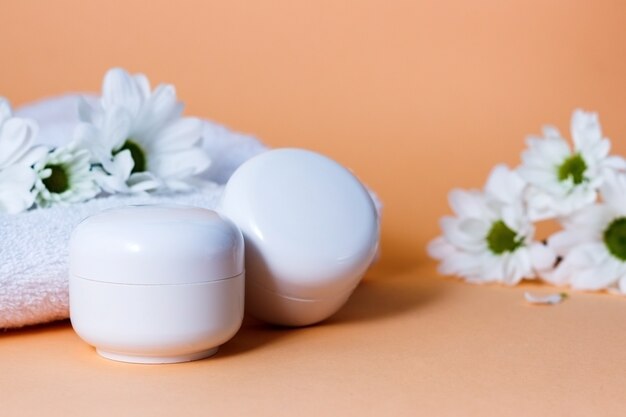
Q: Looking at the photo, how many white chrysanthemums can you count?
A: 6